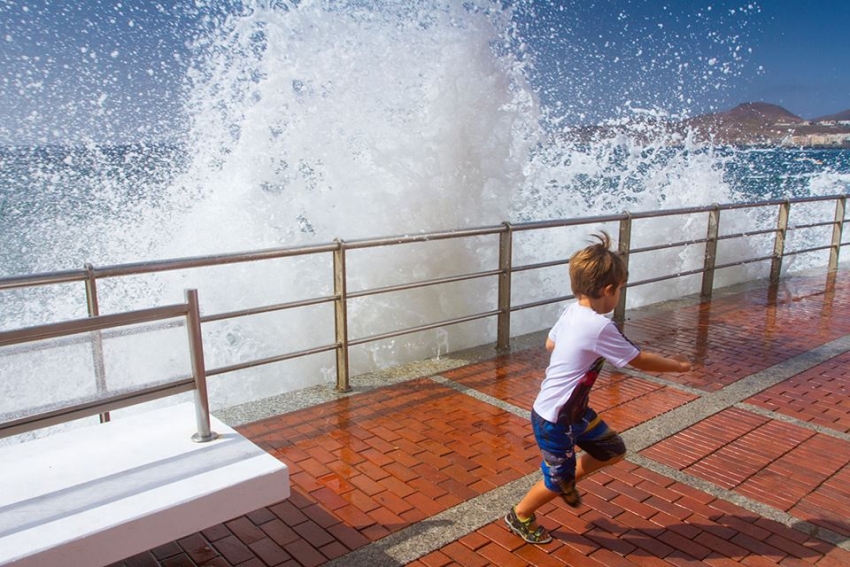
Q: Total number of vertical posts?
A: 8